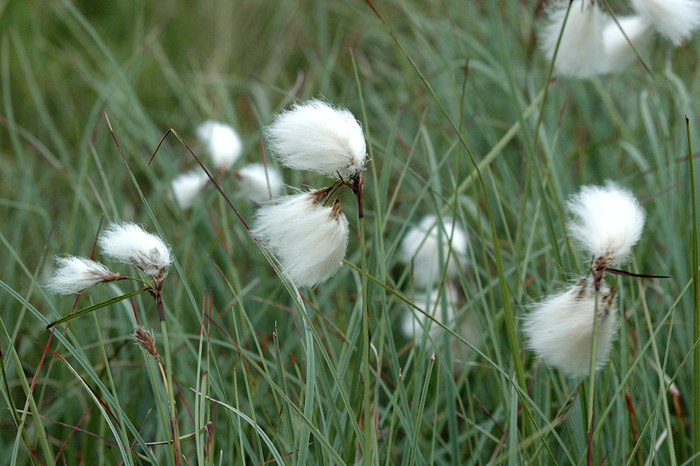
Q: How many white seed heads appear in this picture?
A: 14